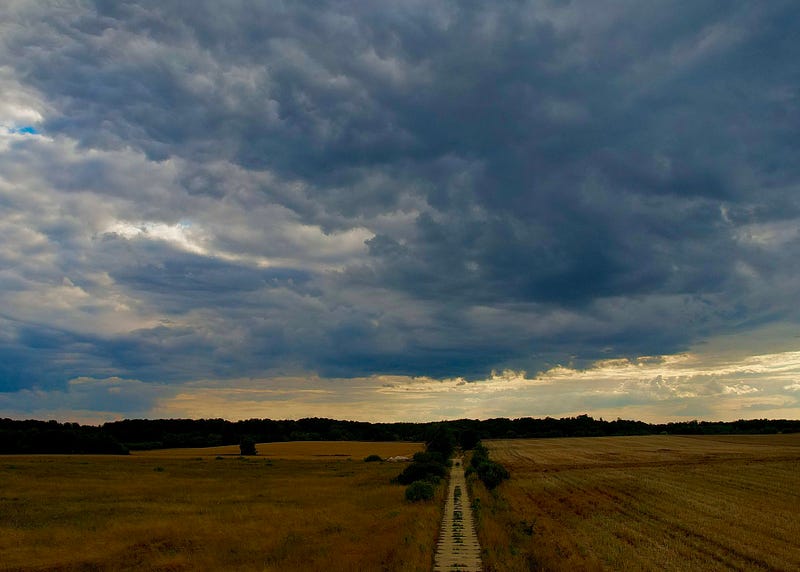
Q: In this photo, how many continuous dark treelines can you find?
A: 1